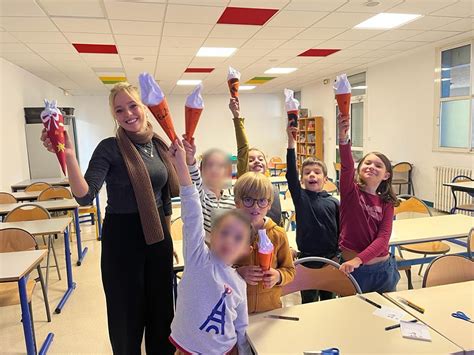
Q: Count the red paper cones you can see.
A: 7